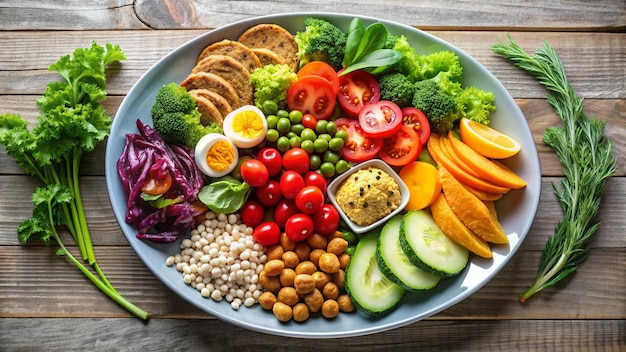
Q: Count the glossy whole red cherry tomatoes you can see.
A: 13